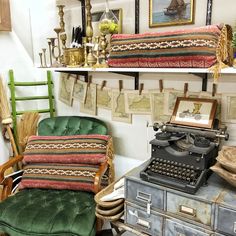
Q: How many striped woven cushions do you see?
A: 3